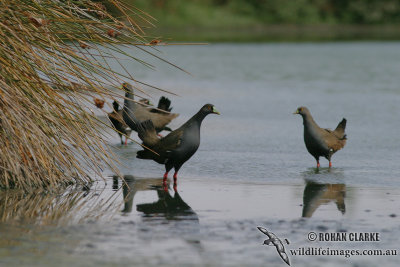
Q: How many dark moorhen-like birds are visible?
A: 4